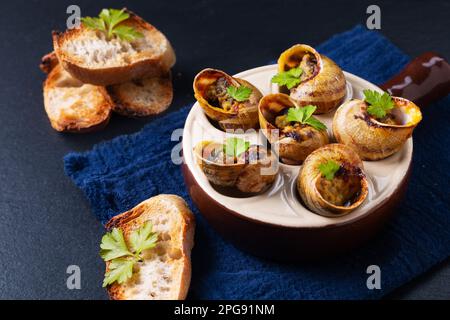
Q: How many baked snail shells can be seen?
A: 6